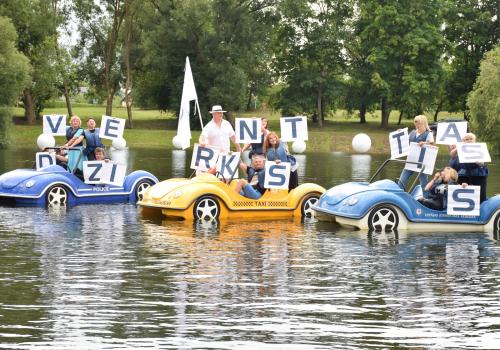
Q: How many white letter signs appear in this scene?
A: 15